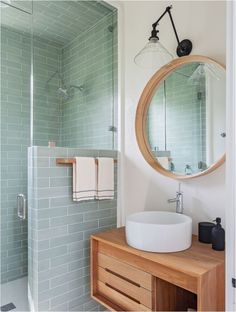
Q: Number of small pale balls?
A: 0